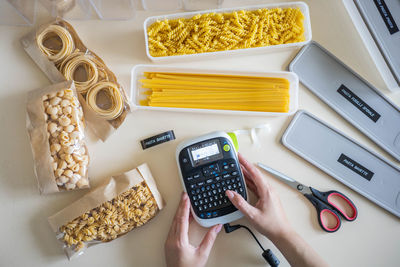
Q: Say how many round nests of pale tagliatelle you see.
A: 3